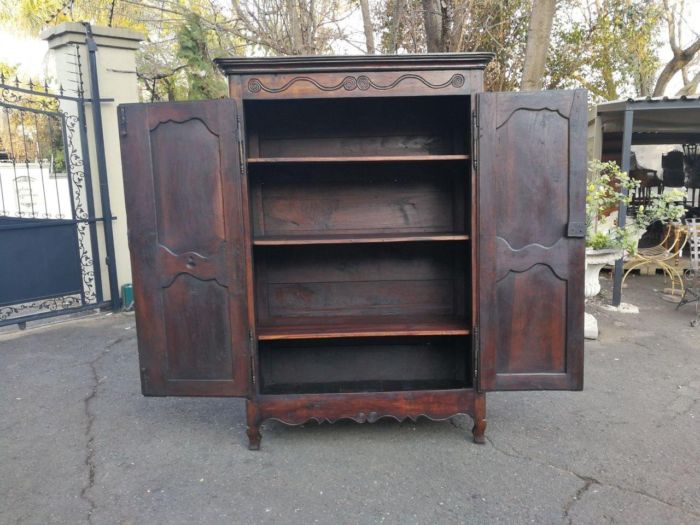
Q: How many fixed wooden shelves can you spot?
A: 3